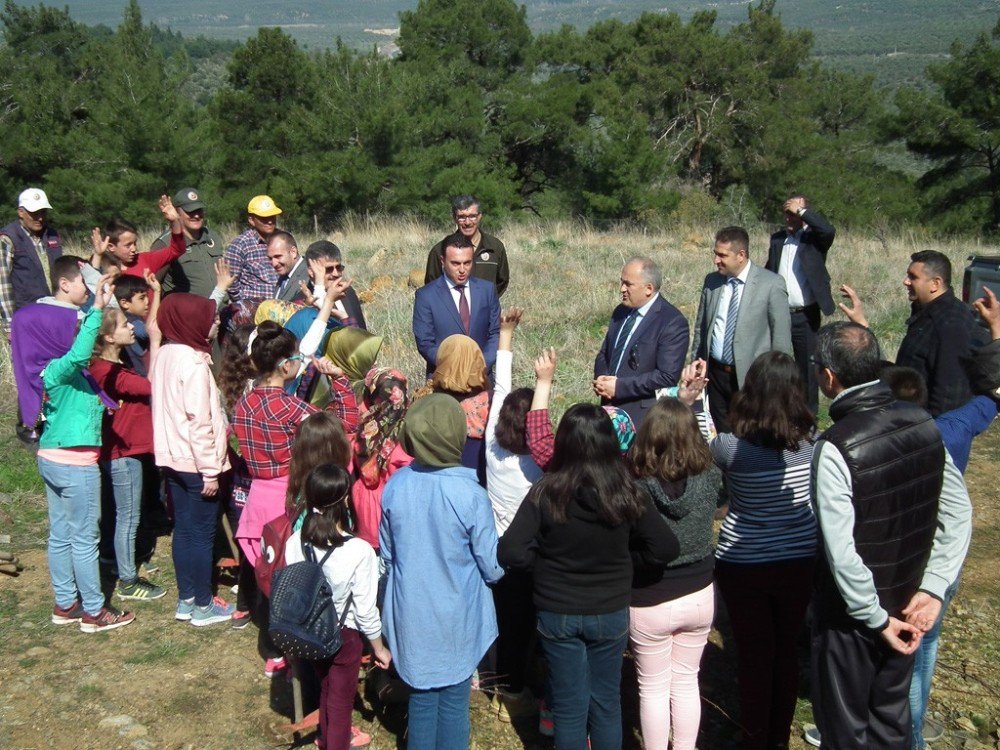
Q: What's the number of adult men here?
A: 12